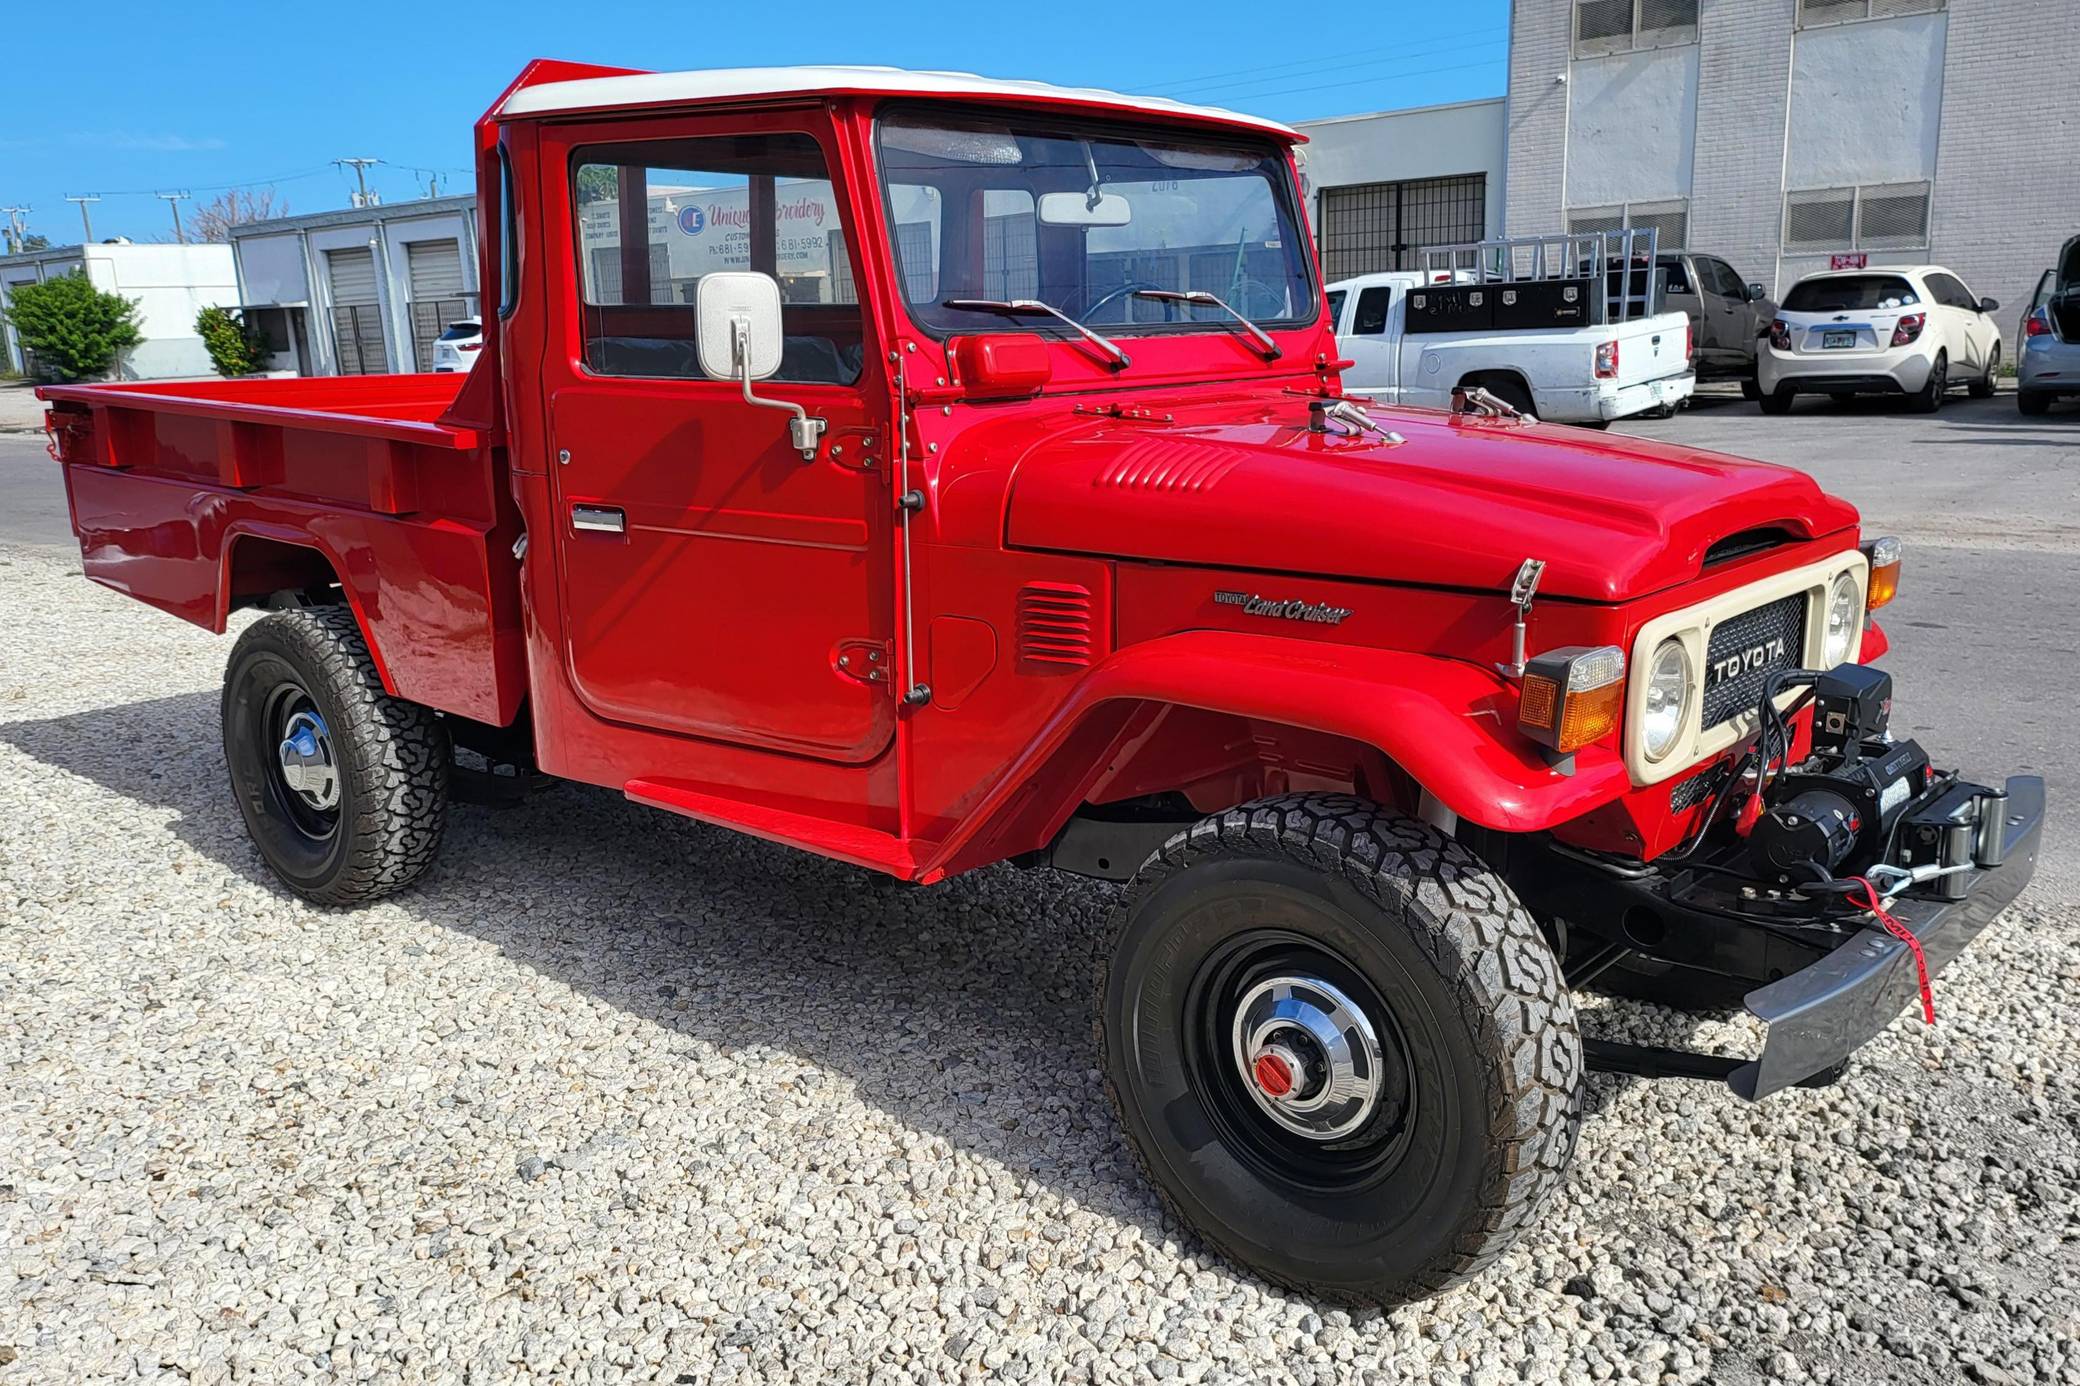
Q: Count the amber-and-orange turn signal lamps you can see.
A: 2